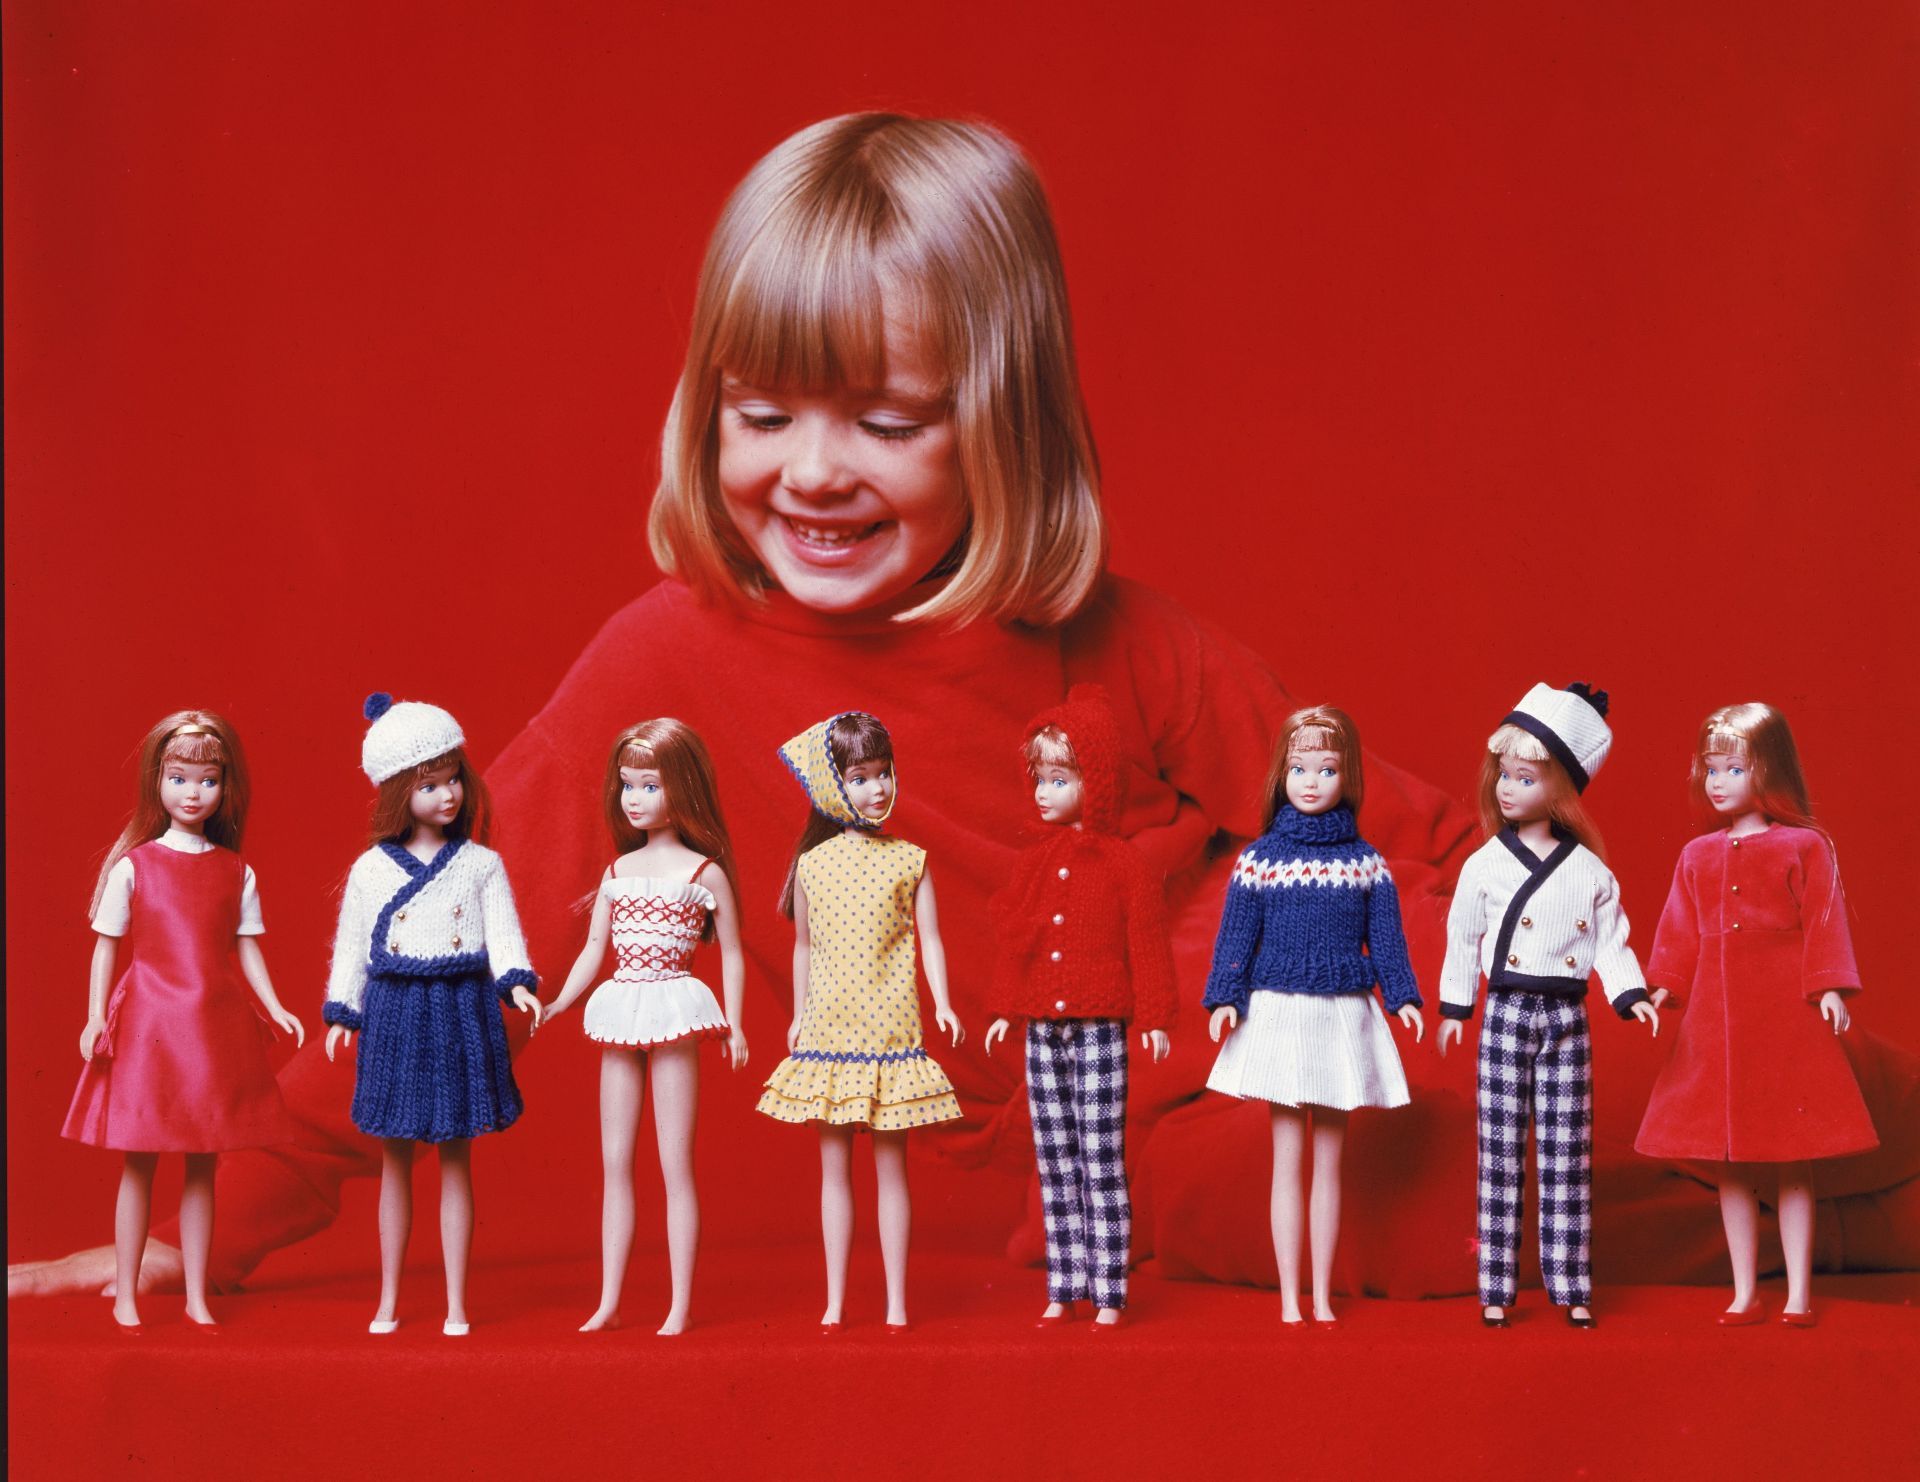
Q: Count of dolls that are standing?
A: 8